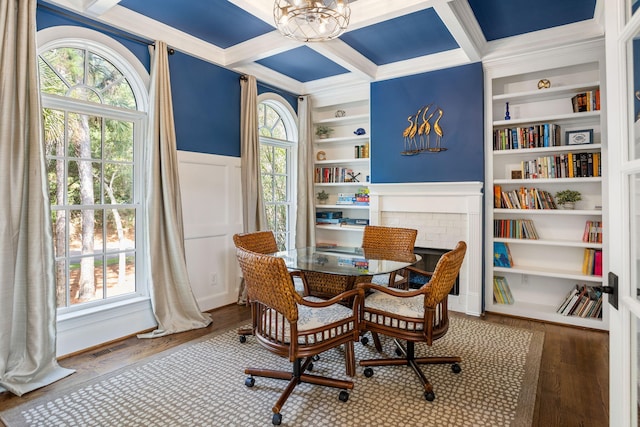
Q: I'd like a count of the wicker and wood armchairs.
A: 4